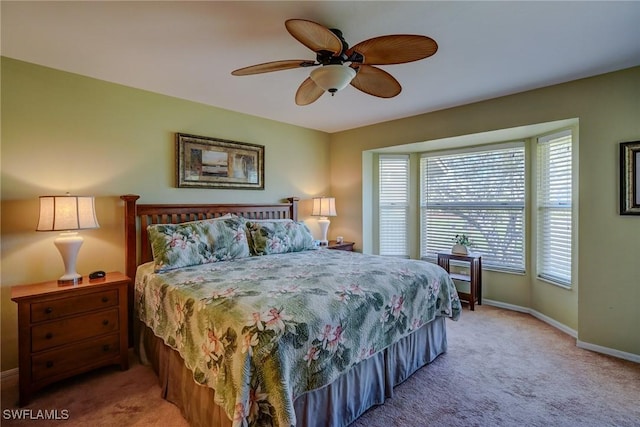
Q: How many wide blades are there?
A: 5